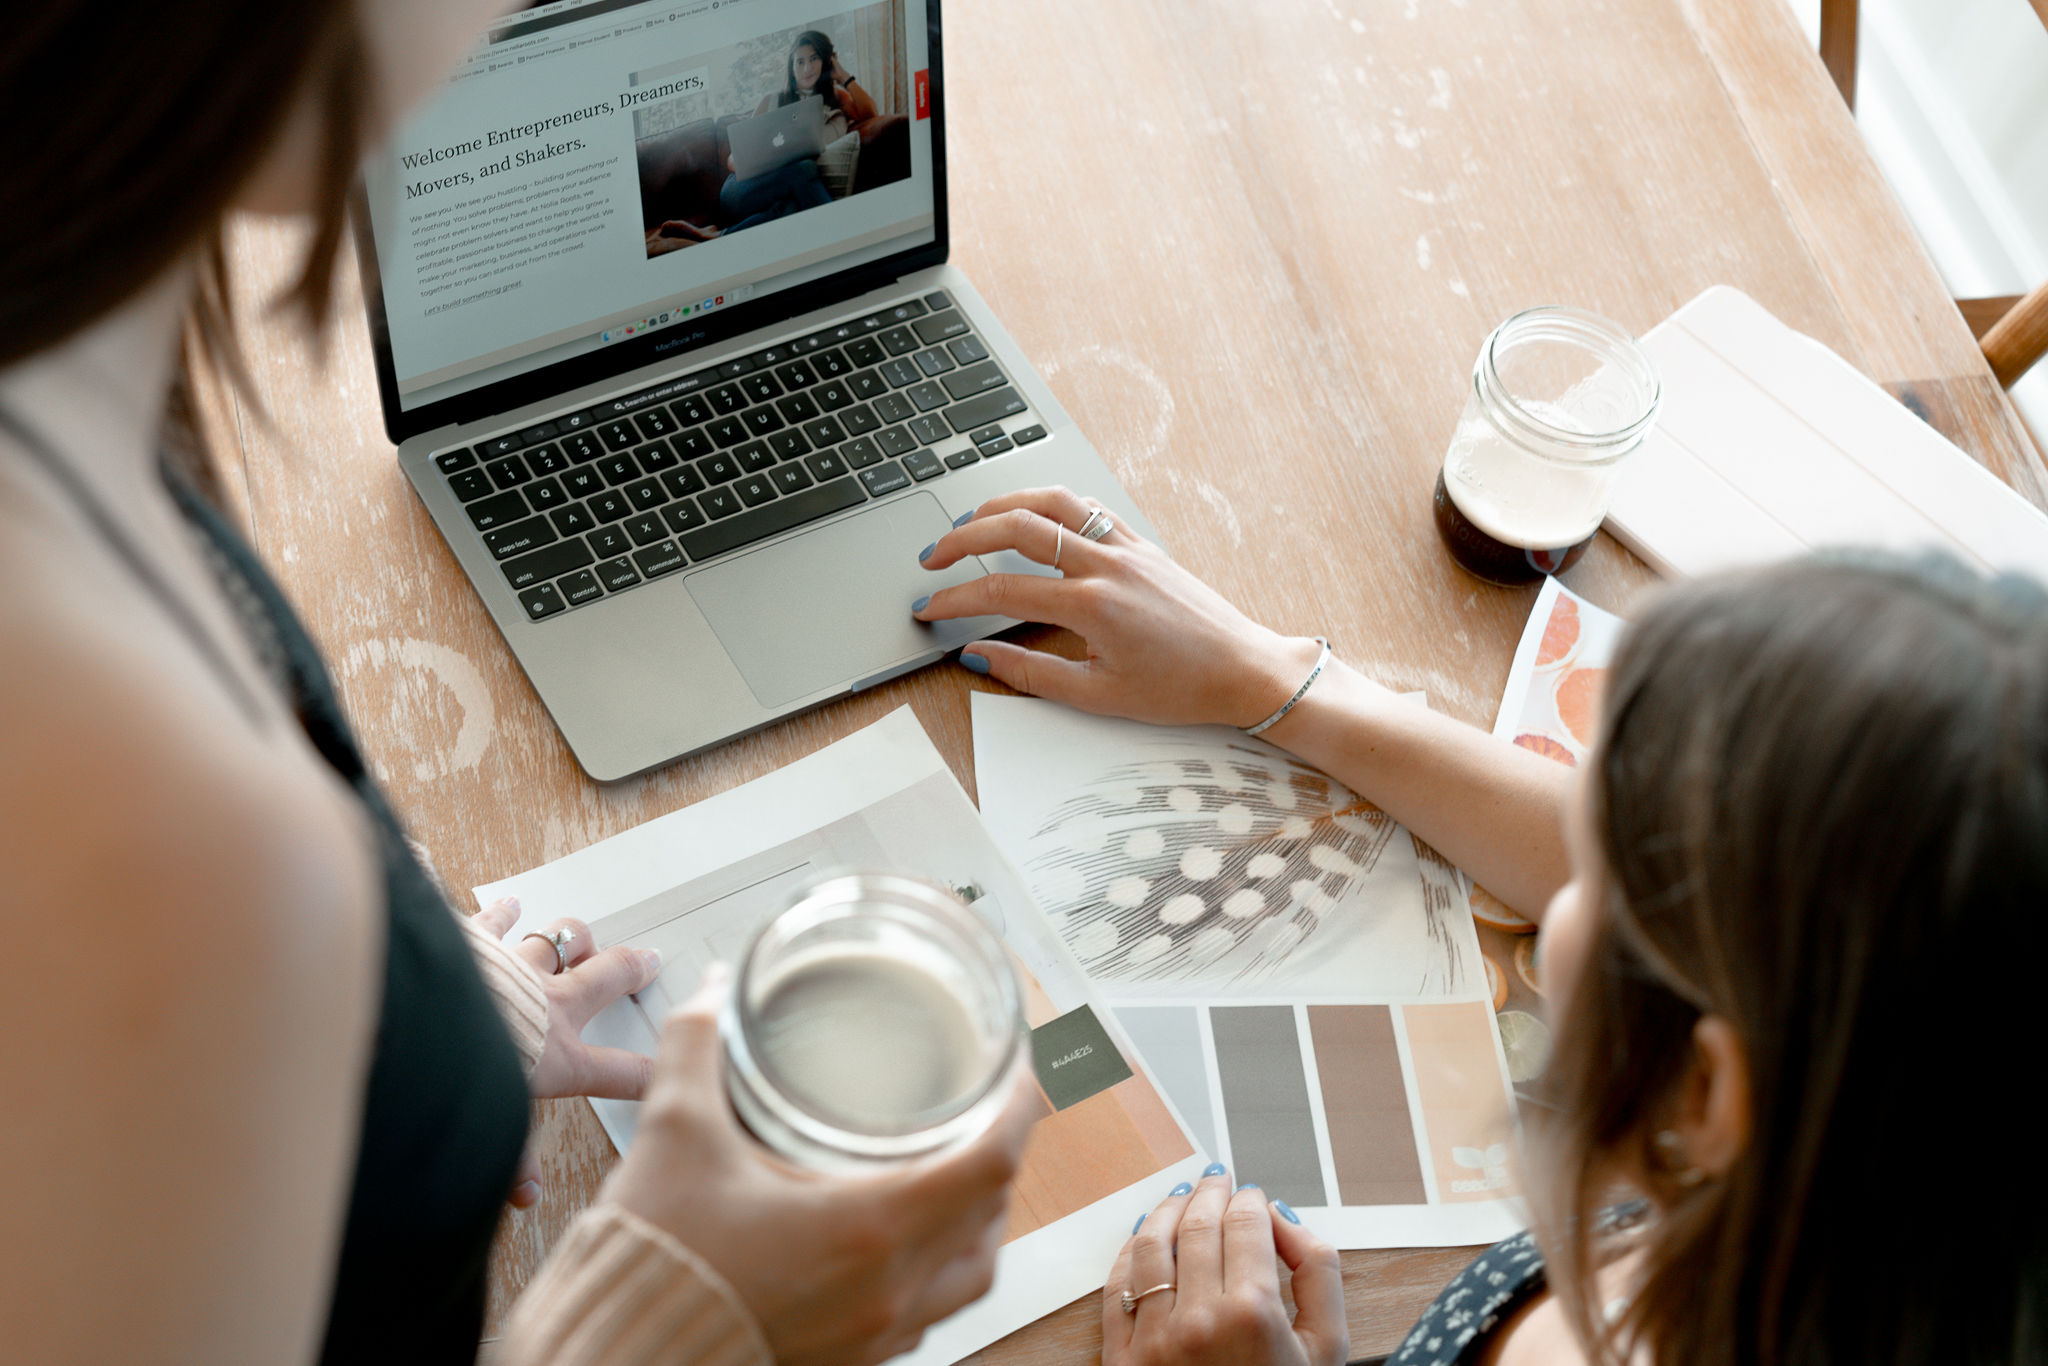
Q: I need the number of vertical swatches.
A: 4